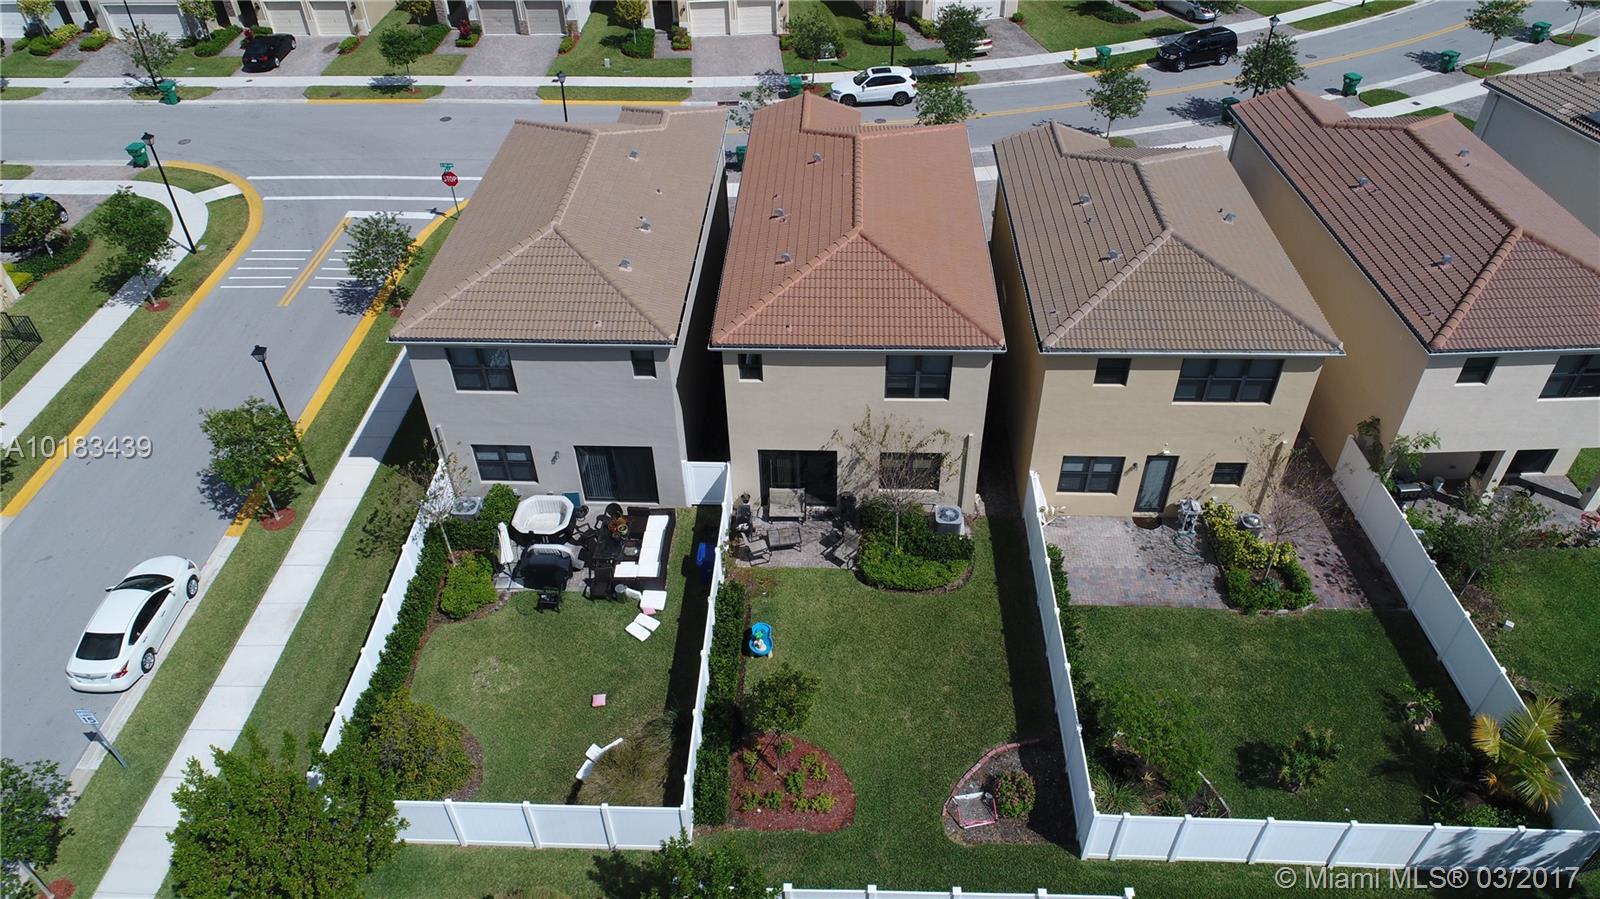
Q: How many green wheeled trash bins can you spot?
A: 9